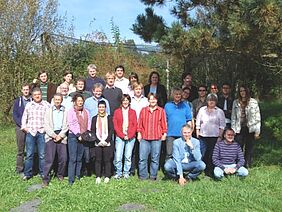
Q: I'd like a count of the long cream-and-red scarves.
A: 1